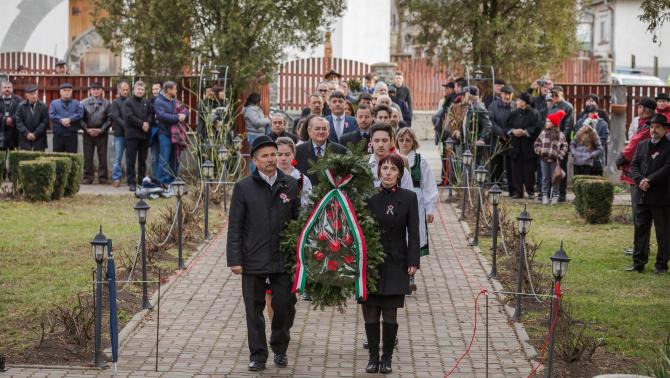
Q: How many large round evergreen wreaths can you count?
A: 1